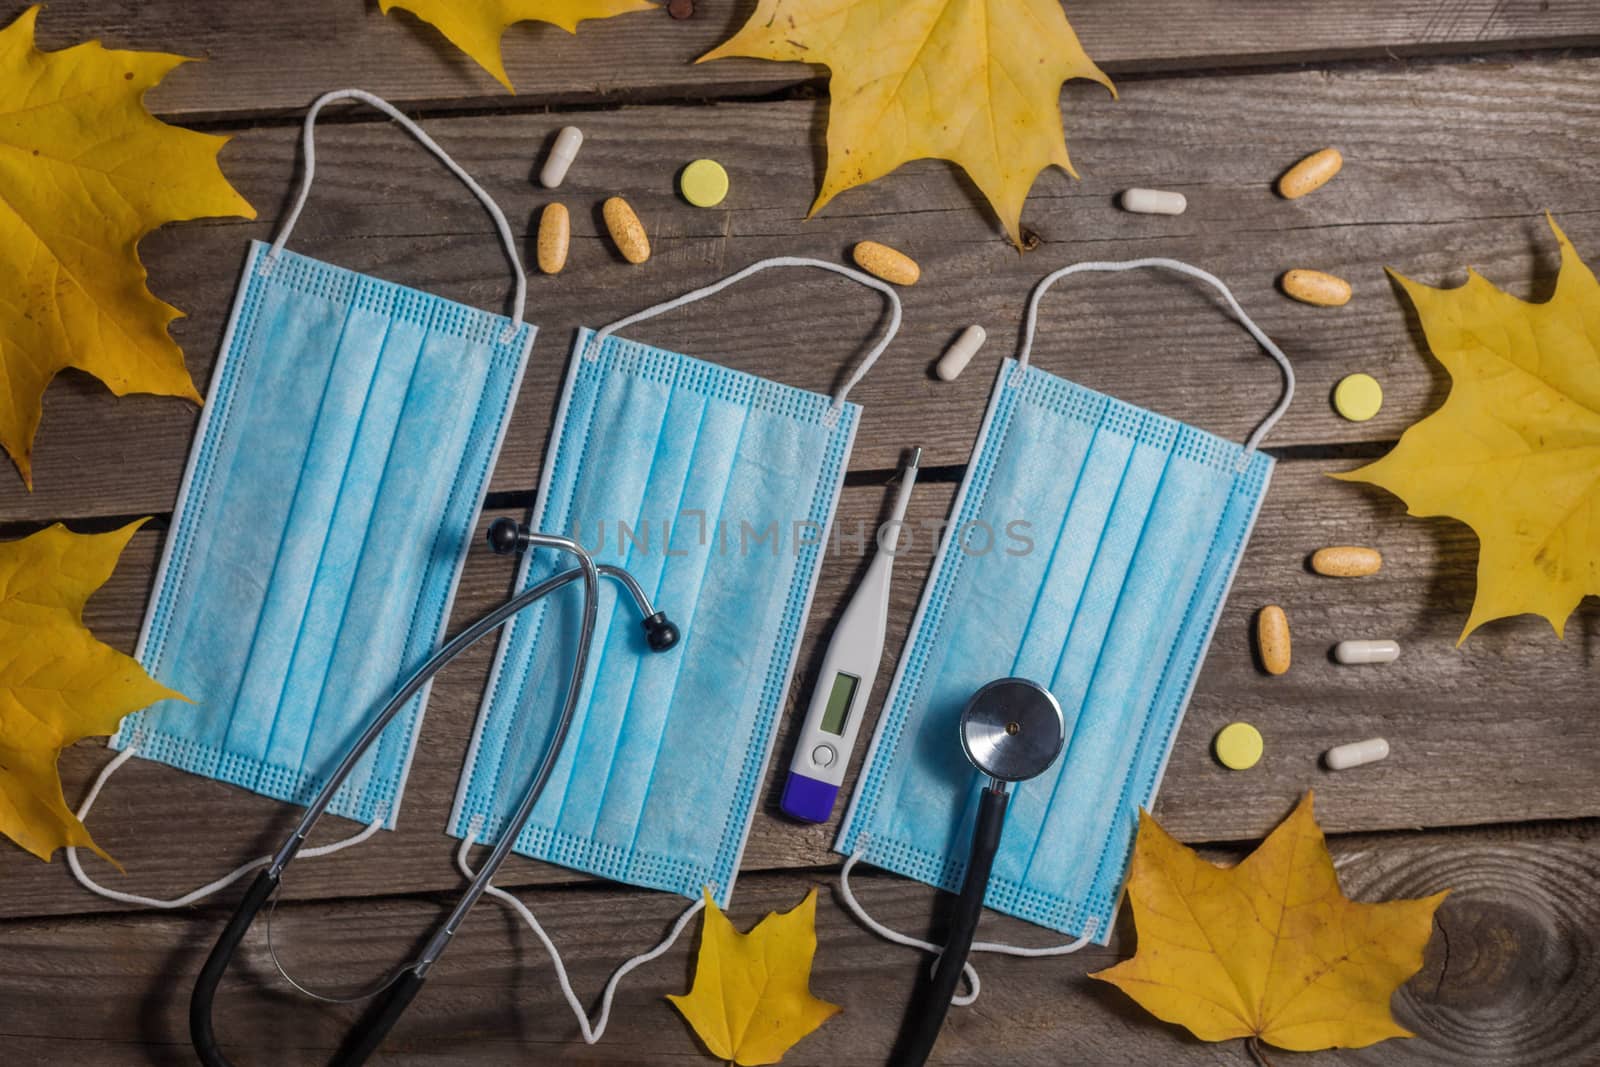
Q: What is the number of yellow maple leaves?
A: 7